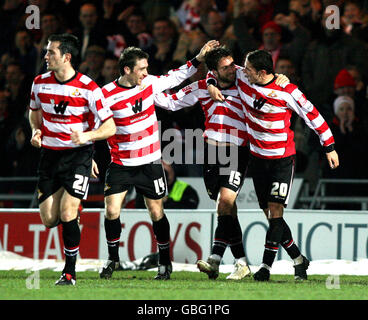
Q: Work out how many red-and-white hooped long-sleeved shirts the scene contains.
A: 3